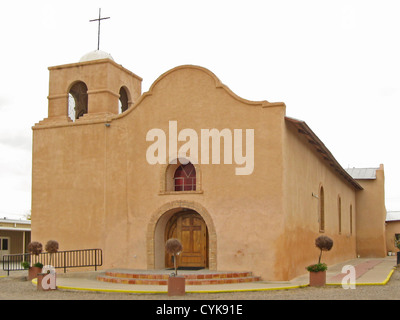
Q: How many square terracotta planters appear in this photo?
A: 4